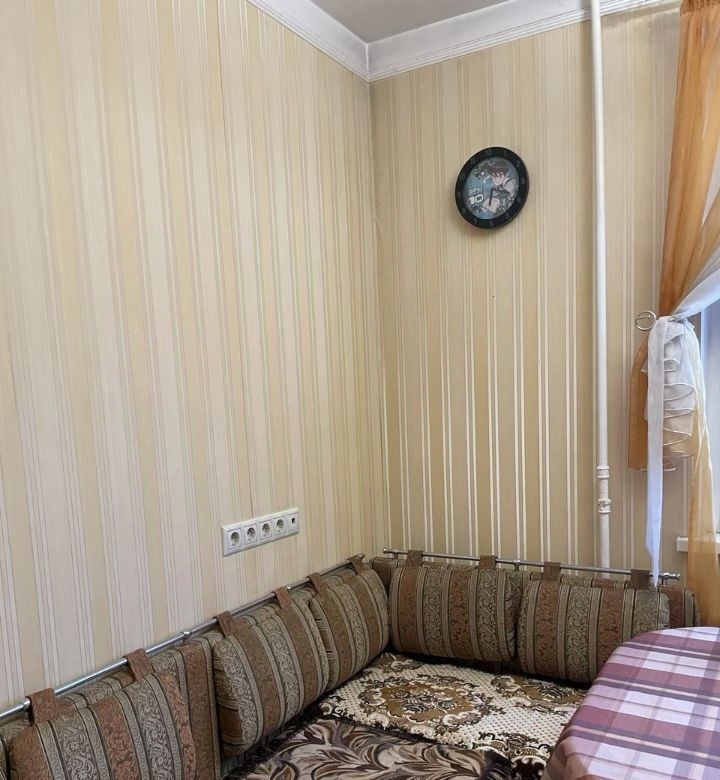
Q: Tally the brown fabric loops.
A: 10